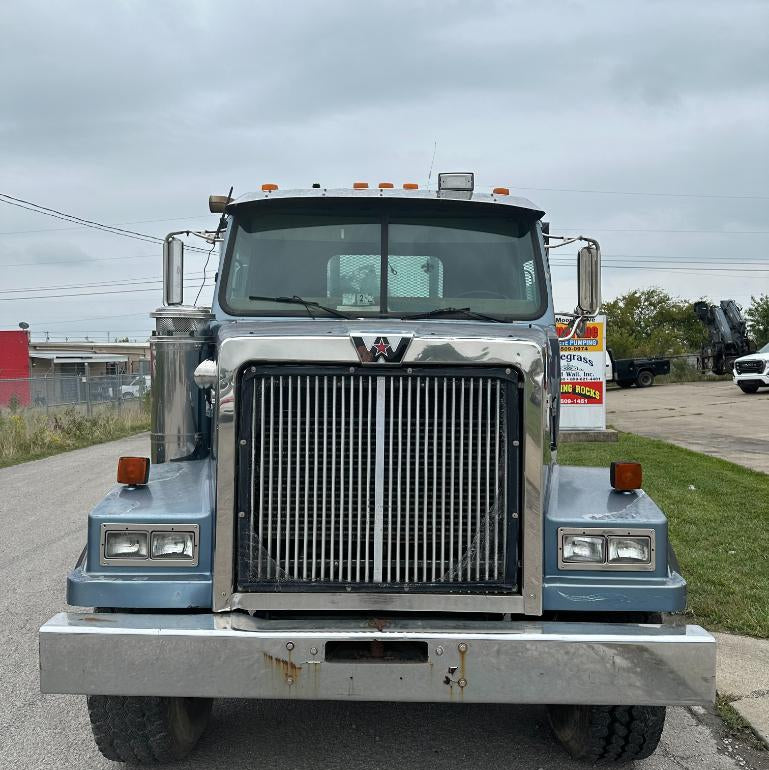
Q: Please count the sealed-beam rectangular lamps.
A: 4